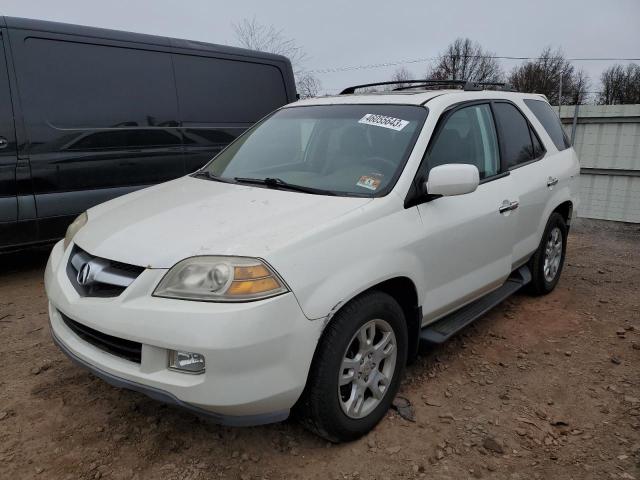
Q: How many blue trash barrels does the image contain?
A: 0